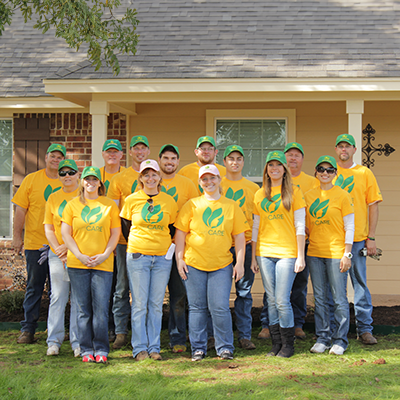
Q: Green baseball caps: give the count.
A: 12